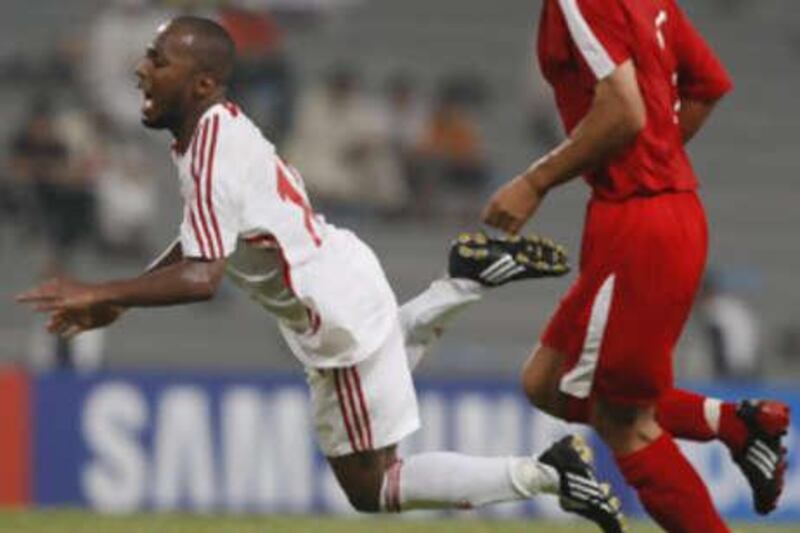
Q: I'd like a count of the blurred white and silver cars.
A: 0